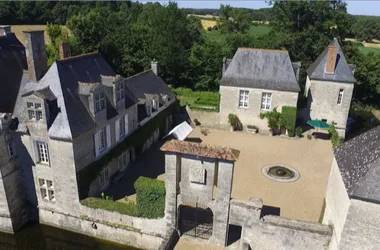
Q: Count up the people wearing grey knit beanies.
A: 0